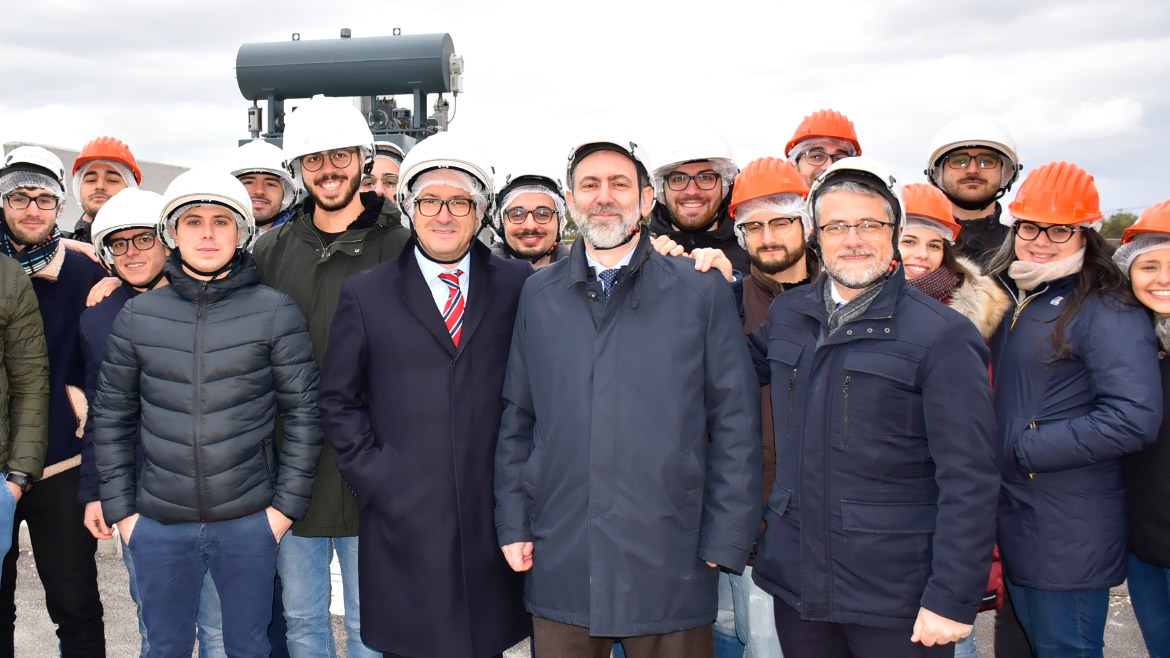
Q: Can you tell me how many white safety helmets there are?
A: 12